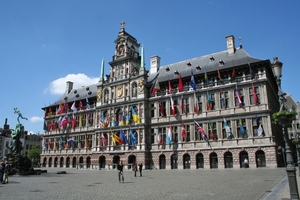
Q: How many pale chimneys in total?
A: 3